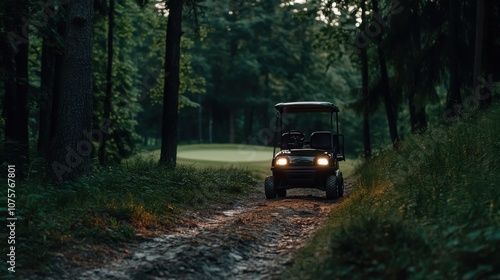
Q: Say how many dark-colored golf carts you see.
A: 1